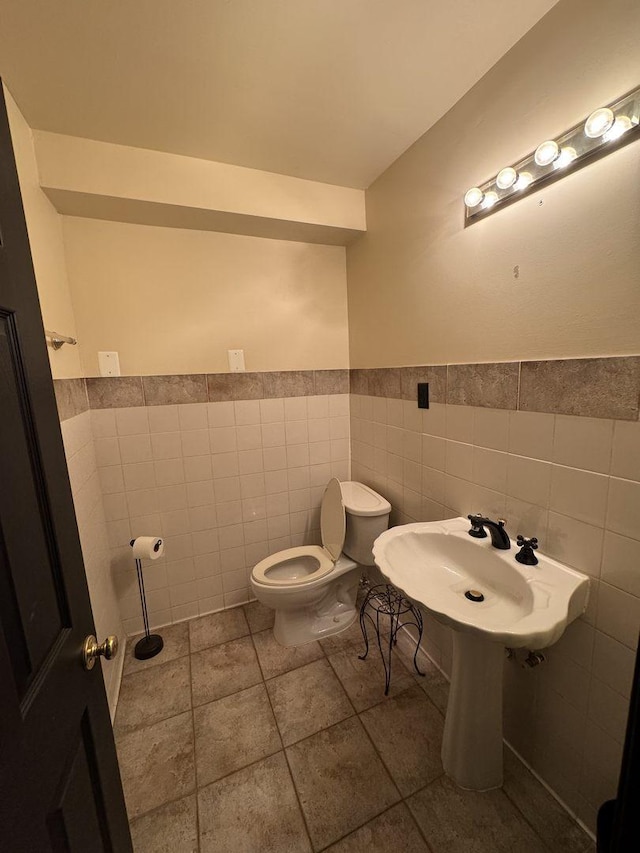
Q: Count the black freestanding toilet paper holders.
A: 1